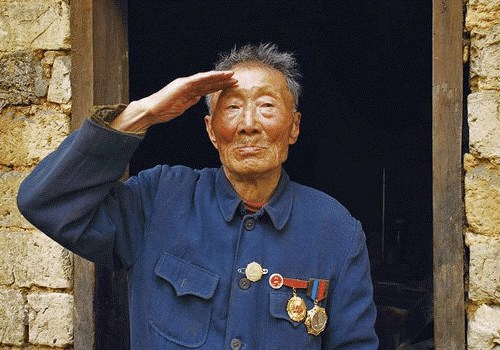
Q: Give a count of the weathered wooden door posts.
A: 2